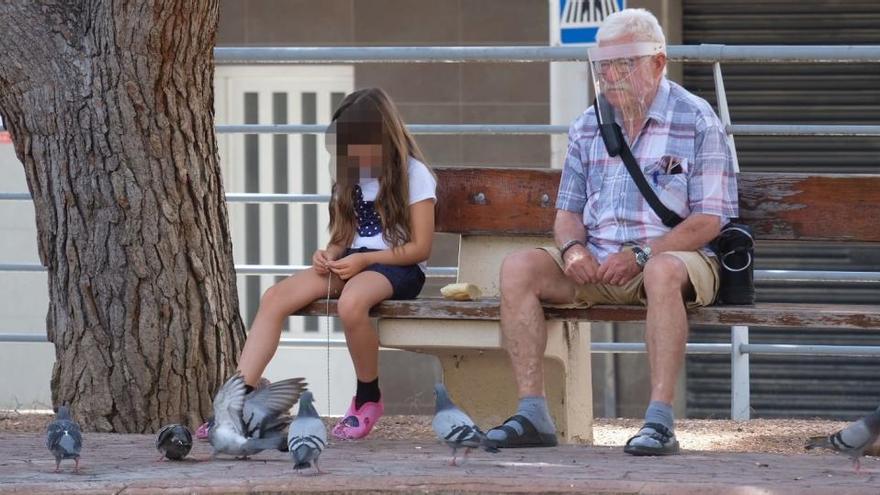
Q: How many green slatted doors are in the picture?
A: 0